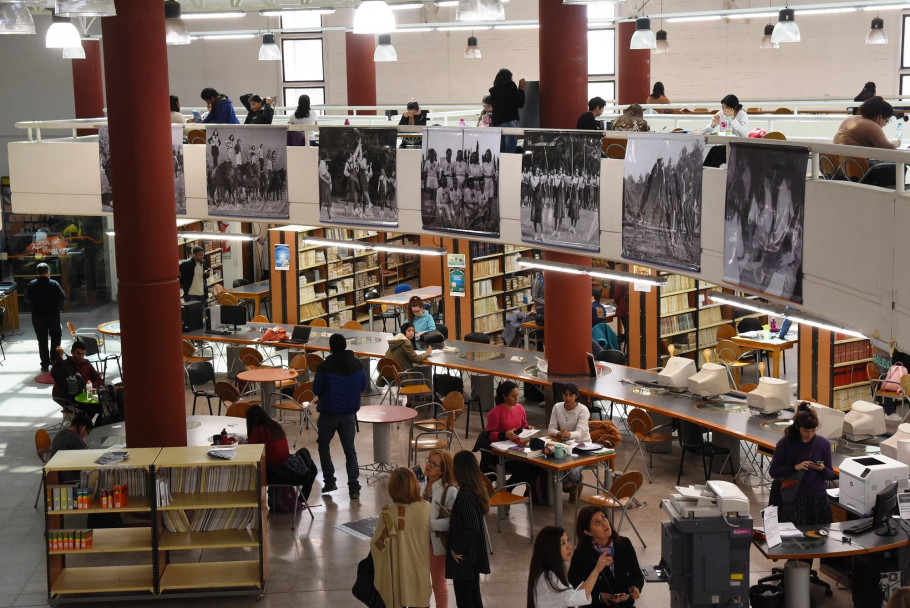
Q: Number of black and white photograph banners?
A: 7